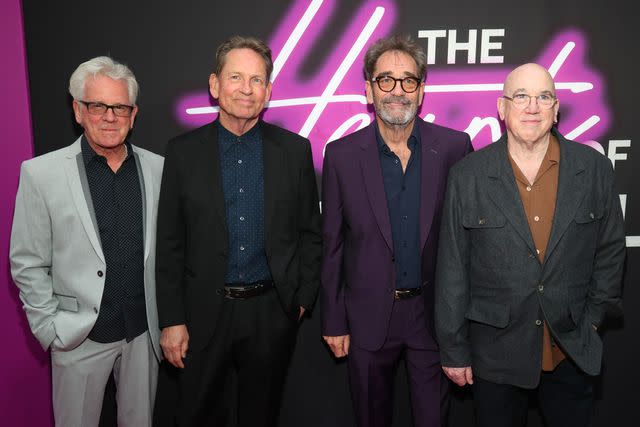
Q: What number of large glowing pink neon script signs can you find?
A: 1